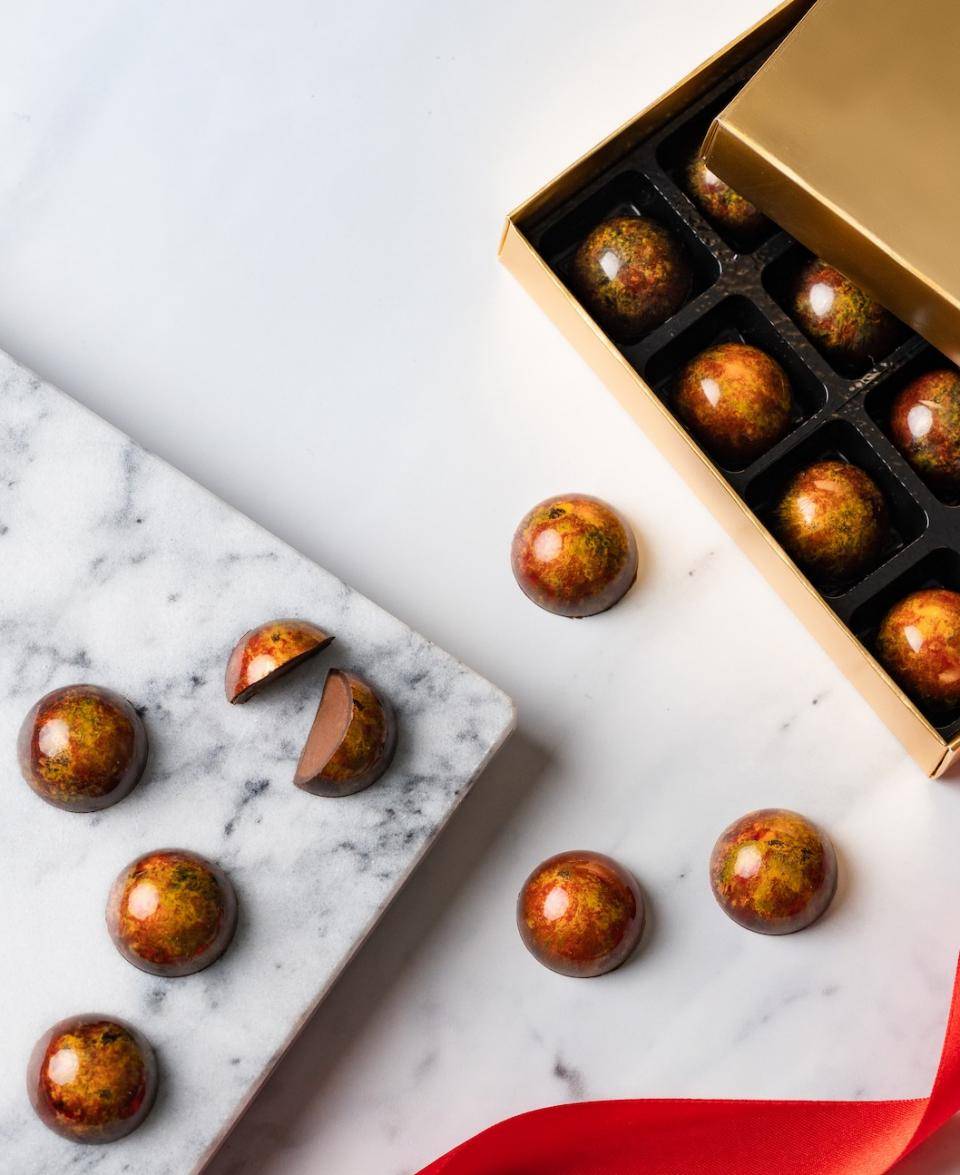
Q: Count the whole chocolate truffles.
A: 13